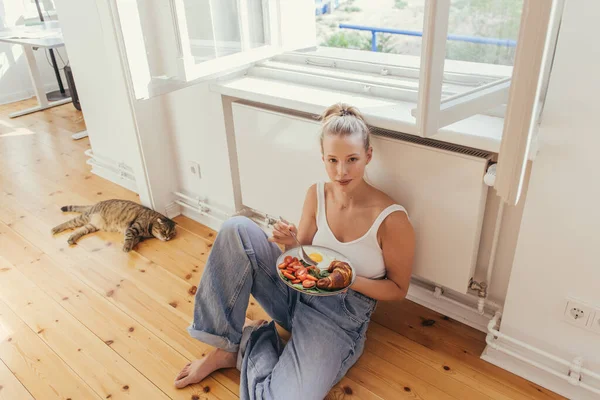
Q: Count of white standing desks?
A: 1